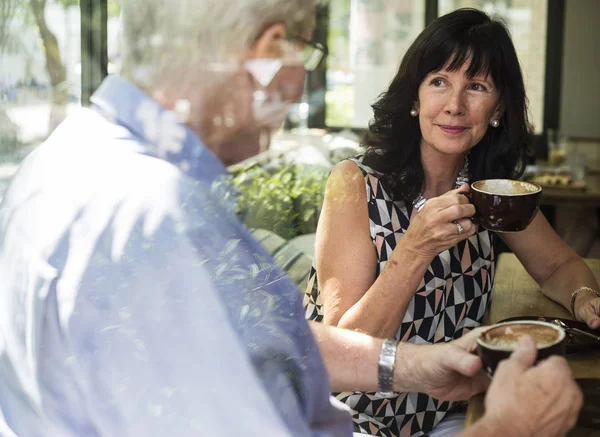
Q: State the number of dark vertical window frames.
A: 4